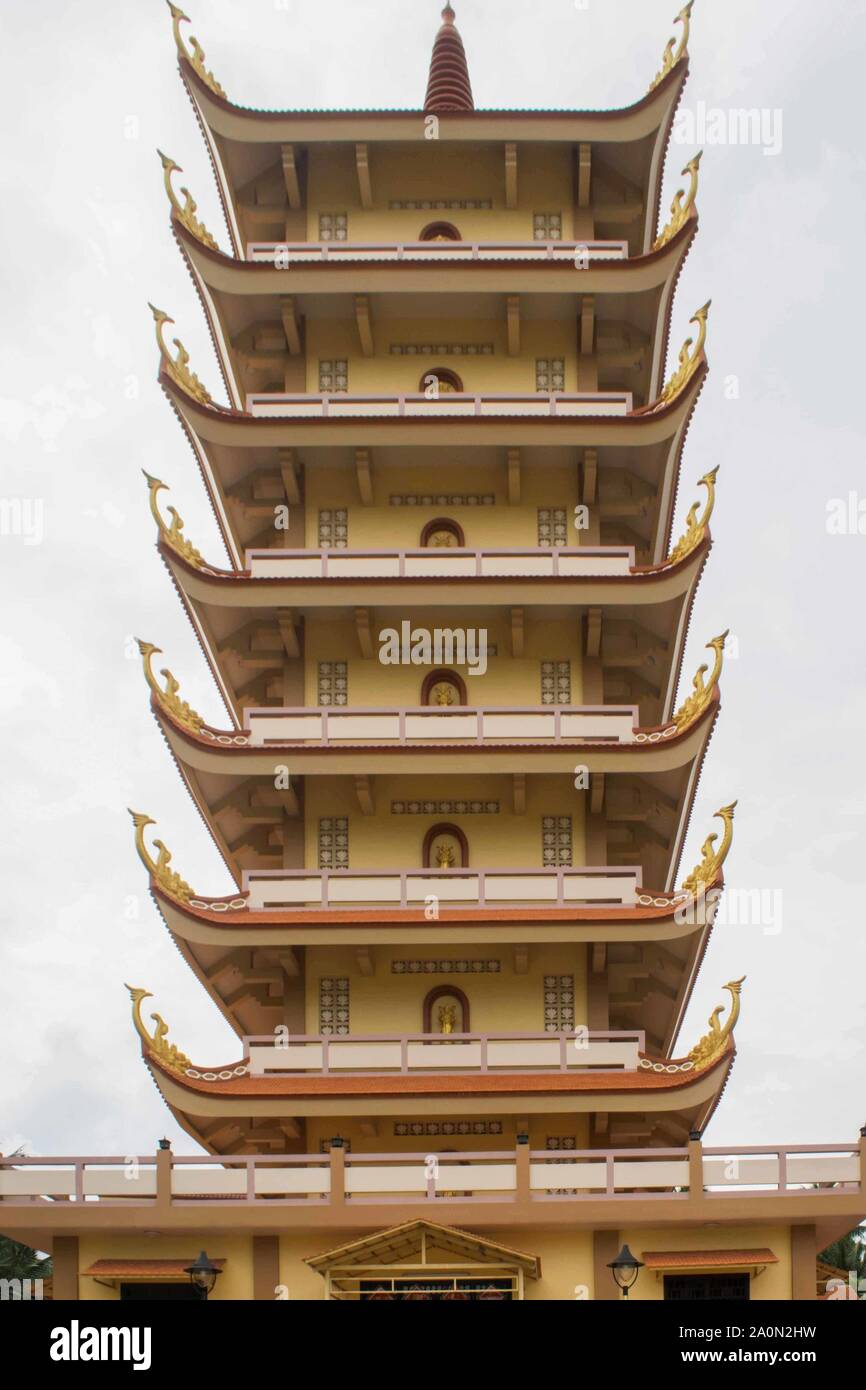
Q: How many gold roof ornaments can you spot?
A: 14